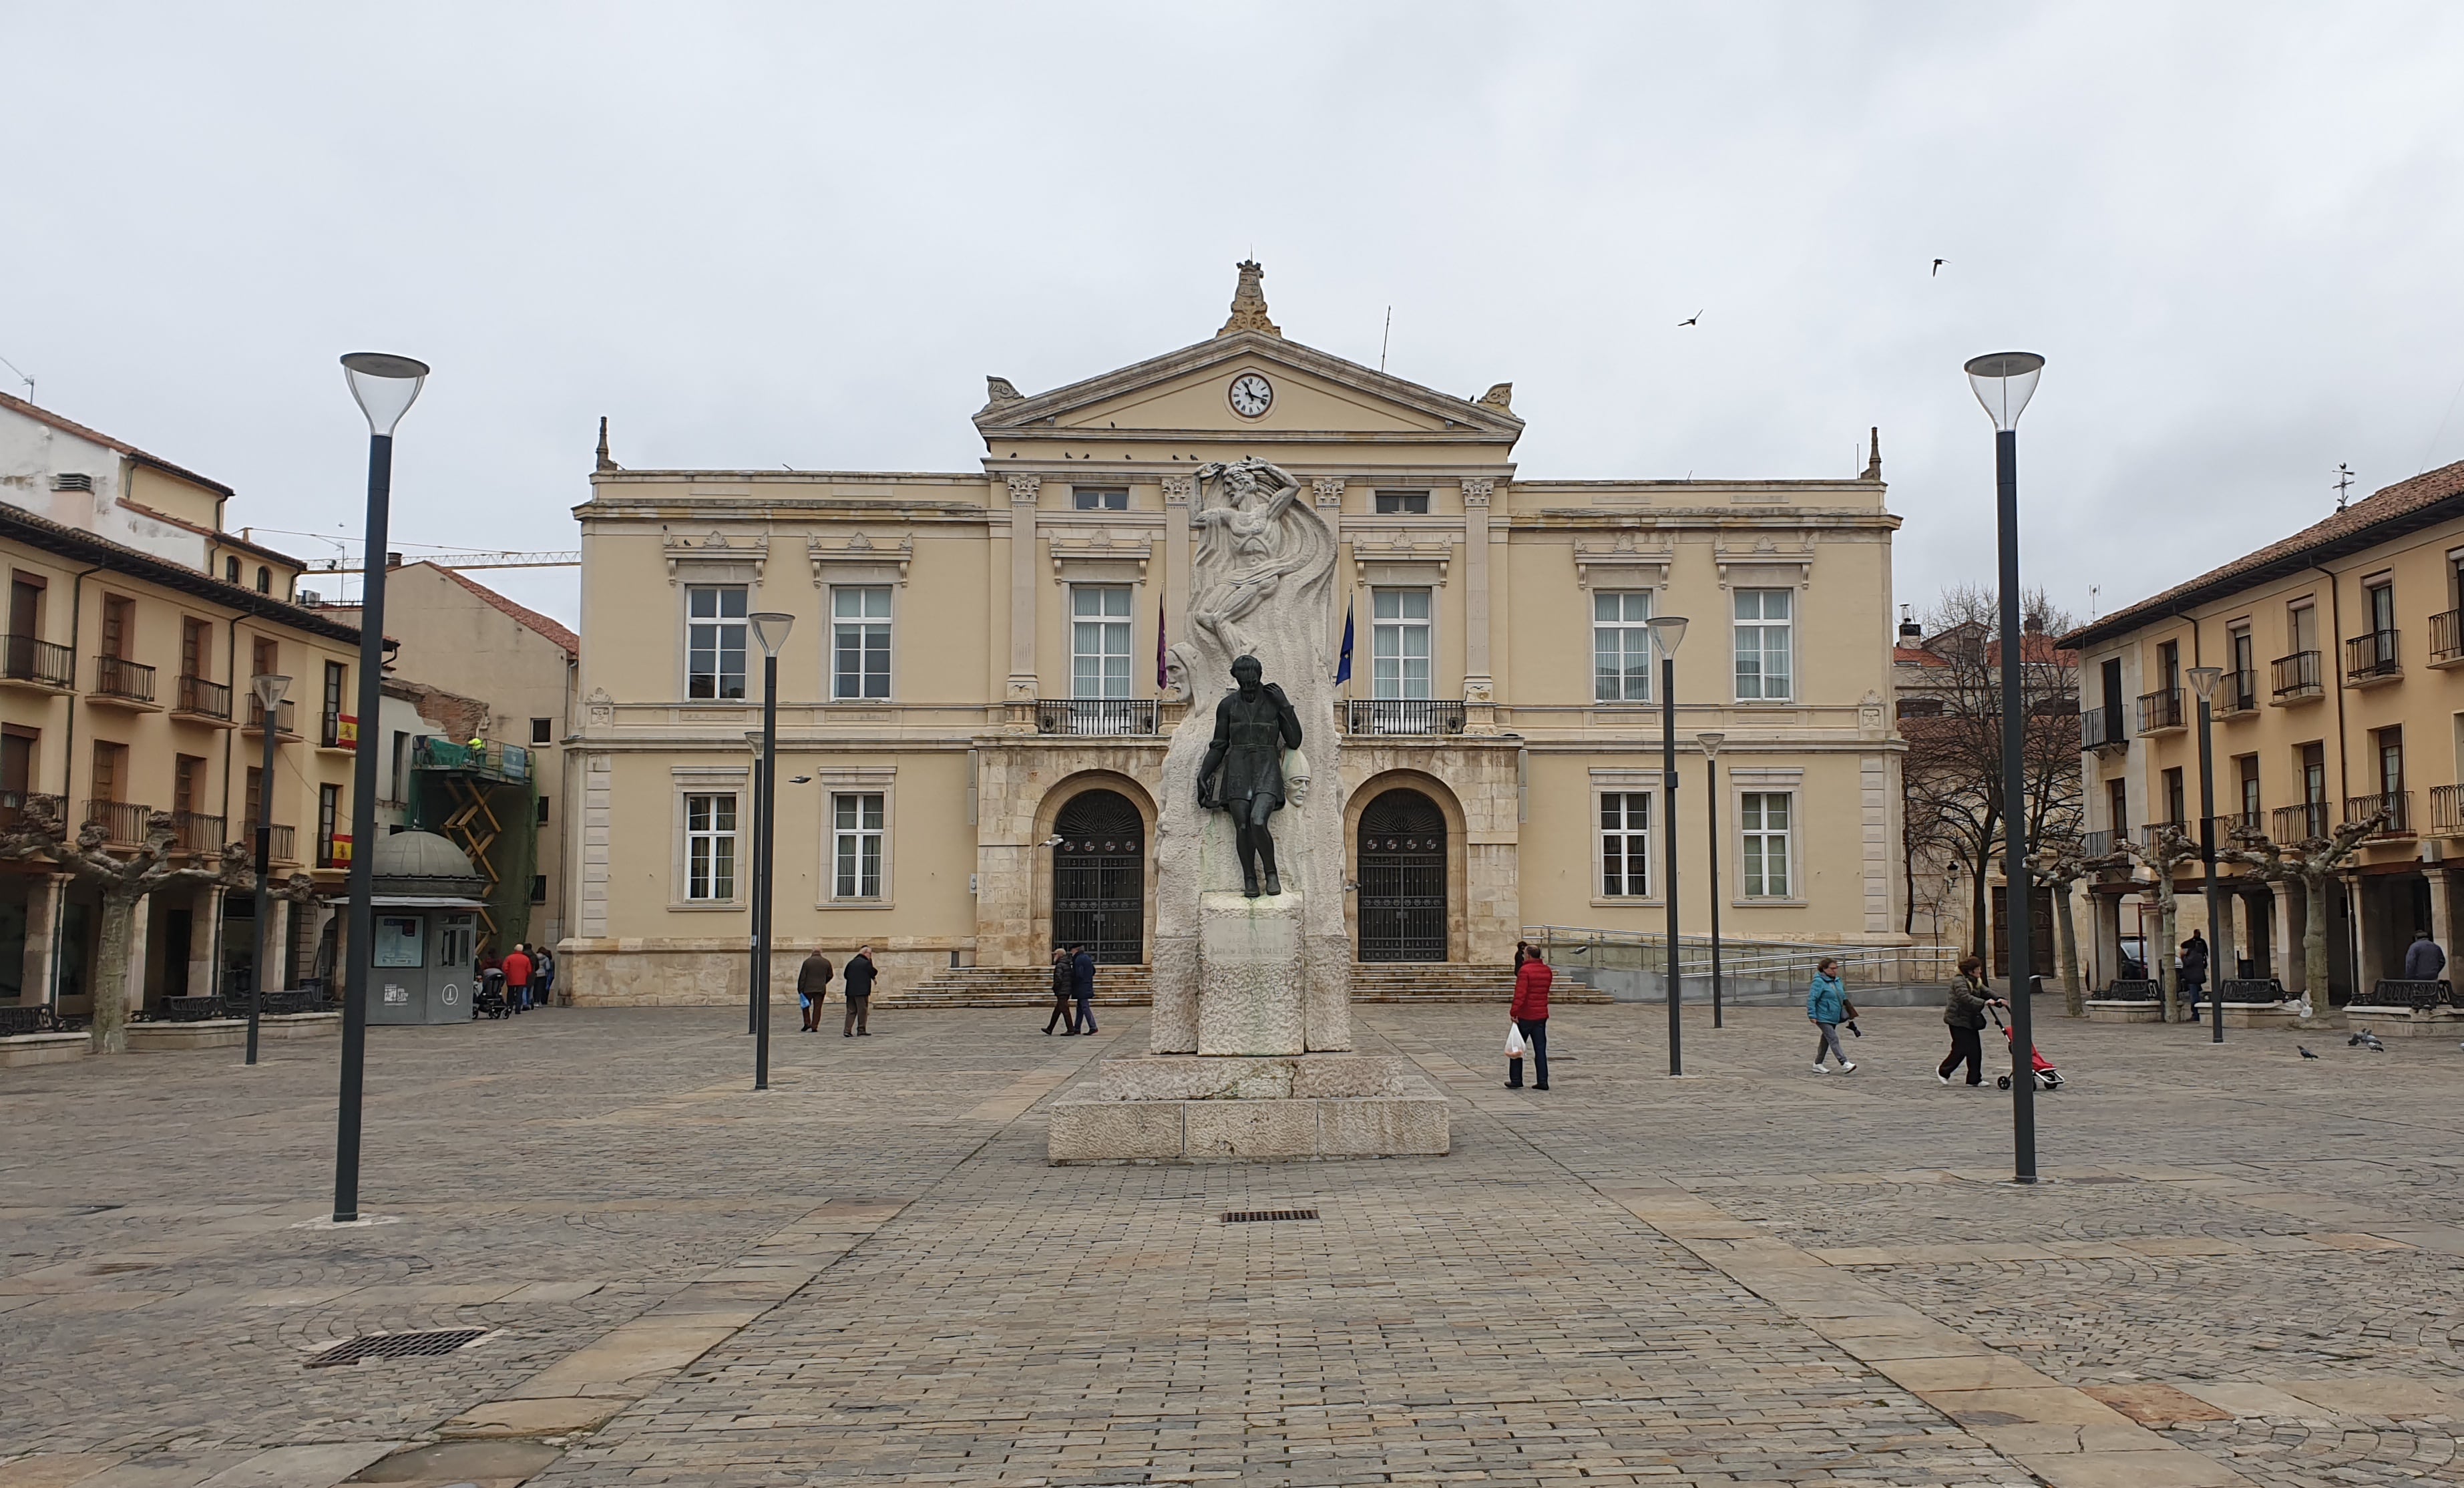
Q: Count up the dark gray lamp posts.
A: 8